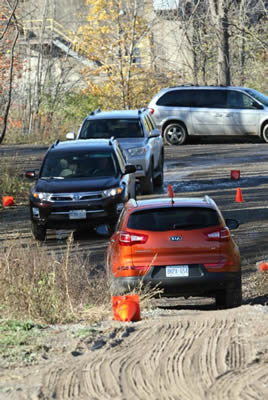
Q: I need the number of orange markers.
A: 6